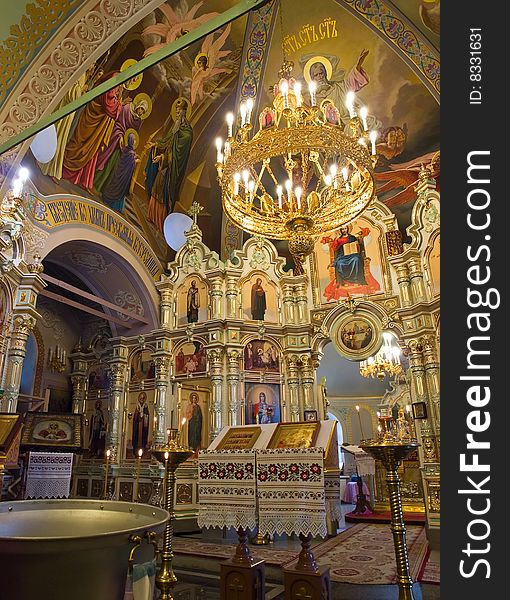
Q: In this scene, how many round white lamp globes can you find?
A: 2